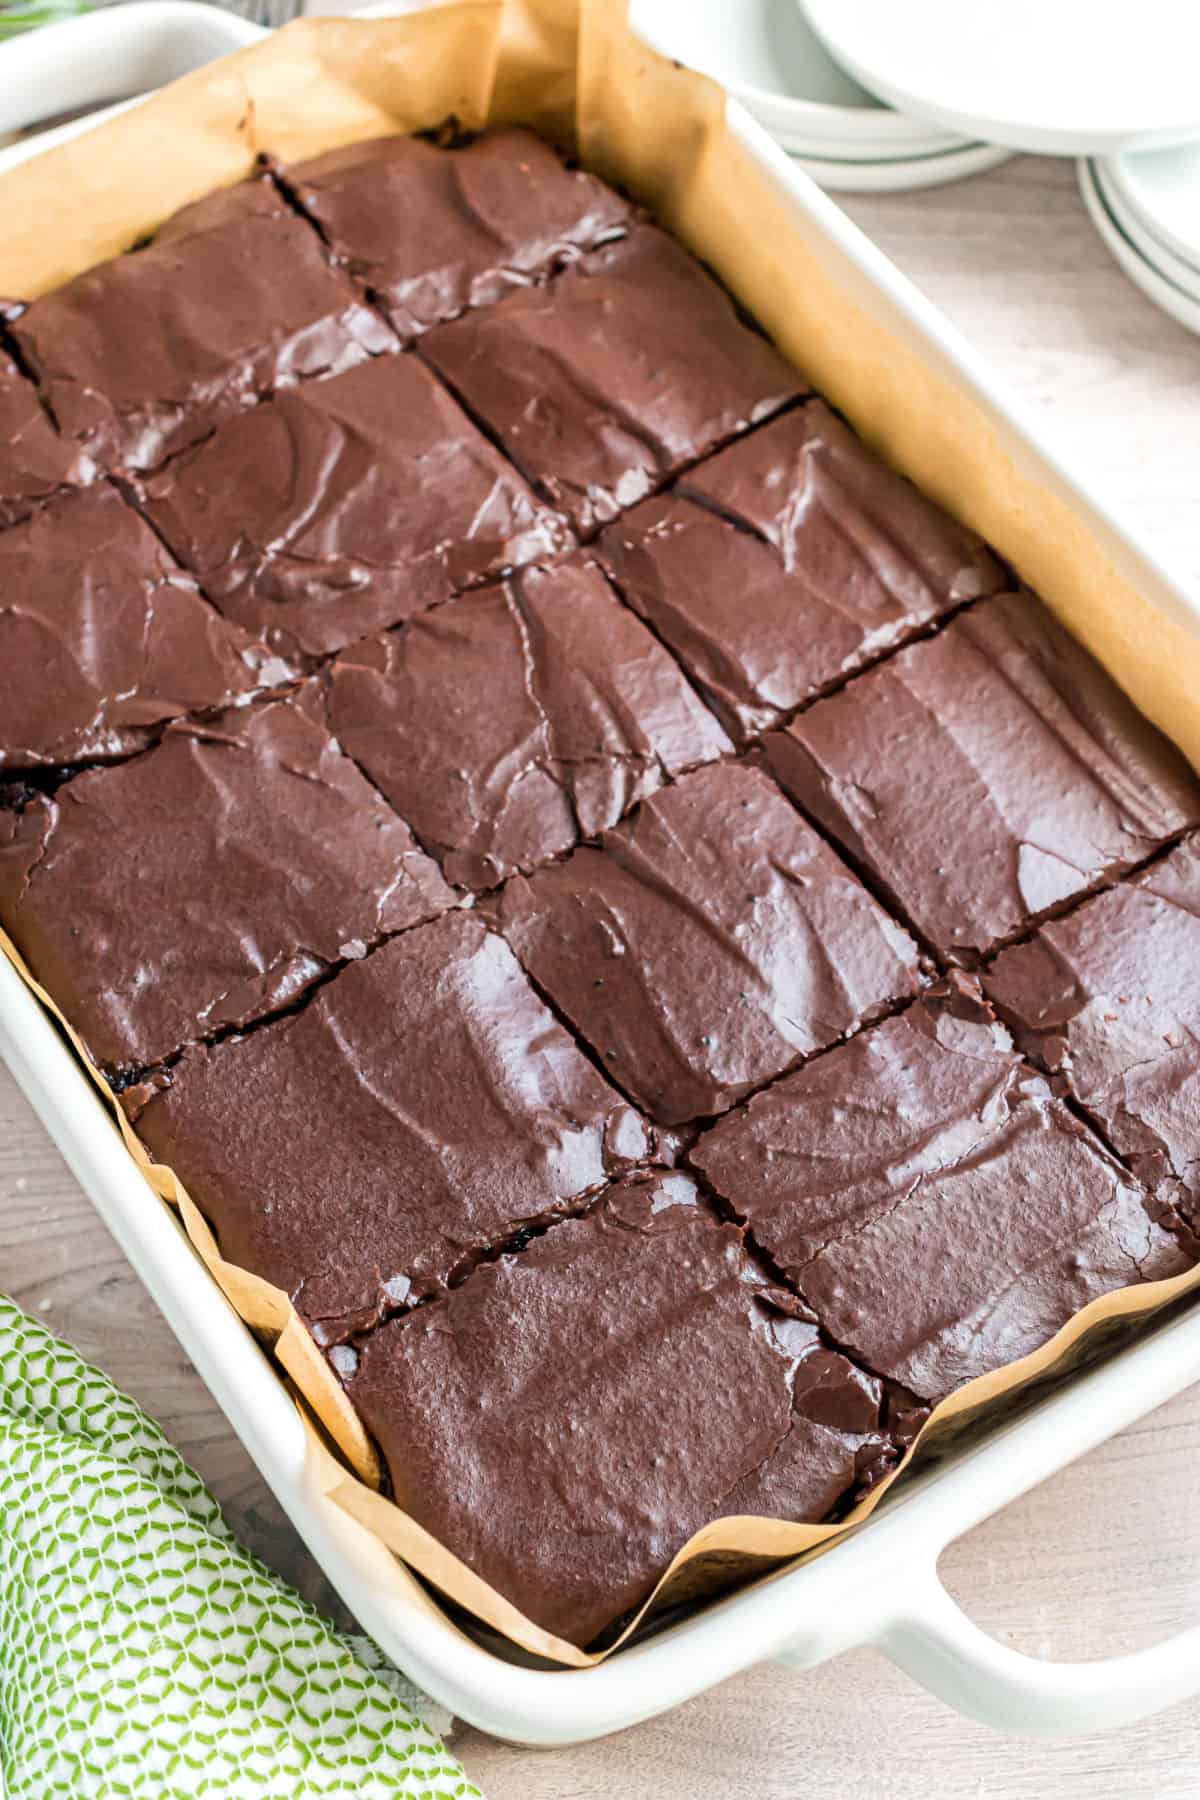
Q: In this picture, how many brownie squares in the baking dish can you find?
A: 15